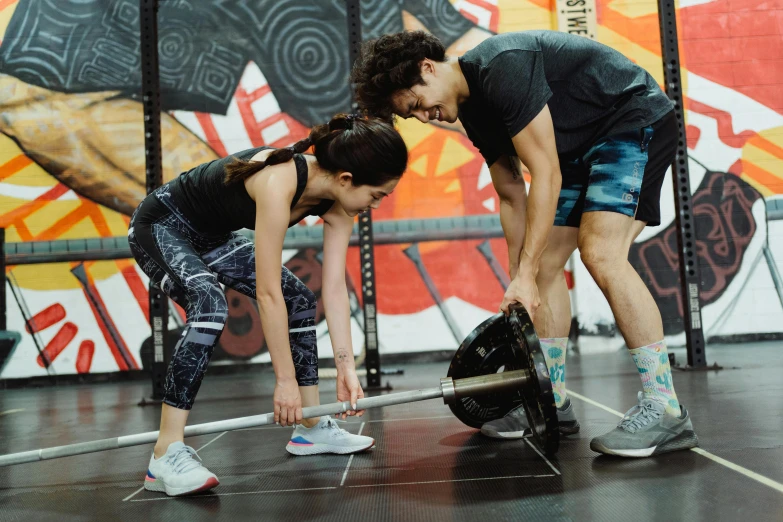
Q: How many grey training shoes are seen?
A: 2